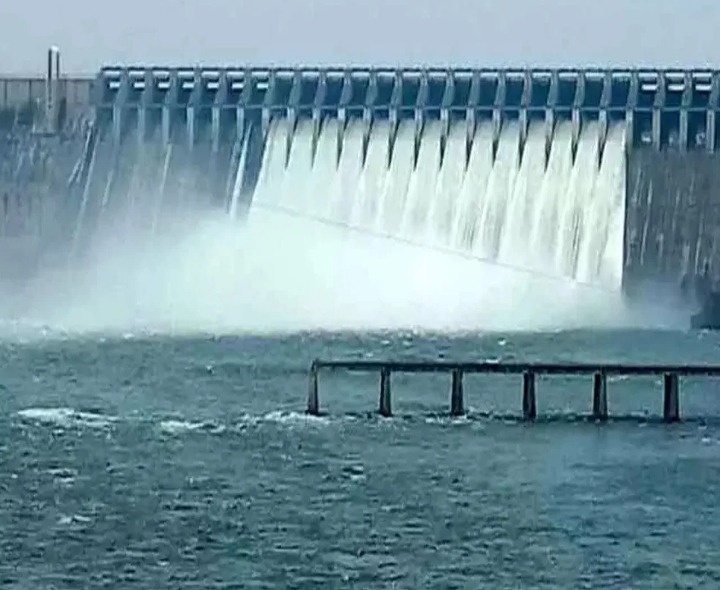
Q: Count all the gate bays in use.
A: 14